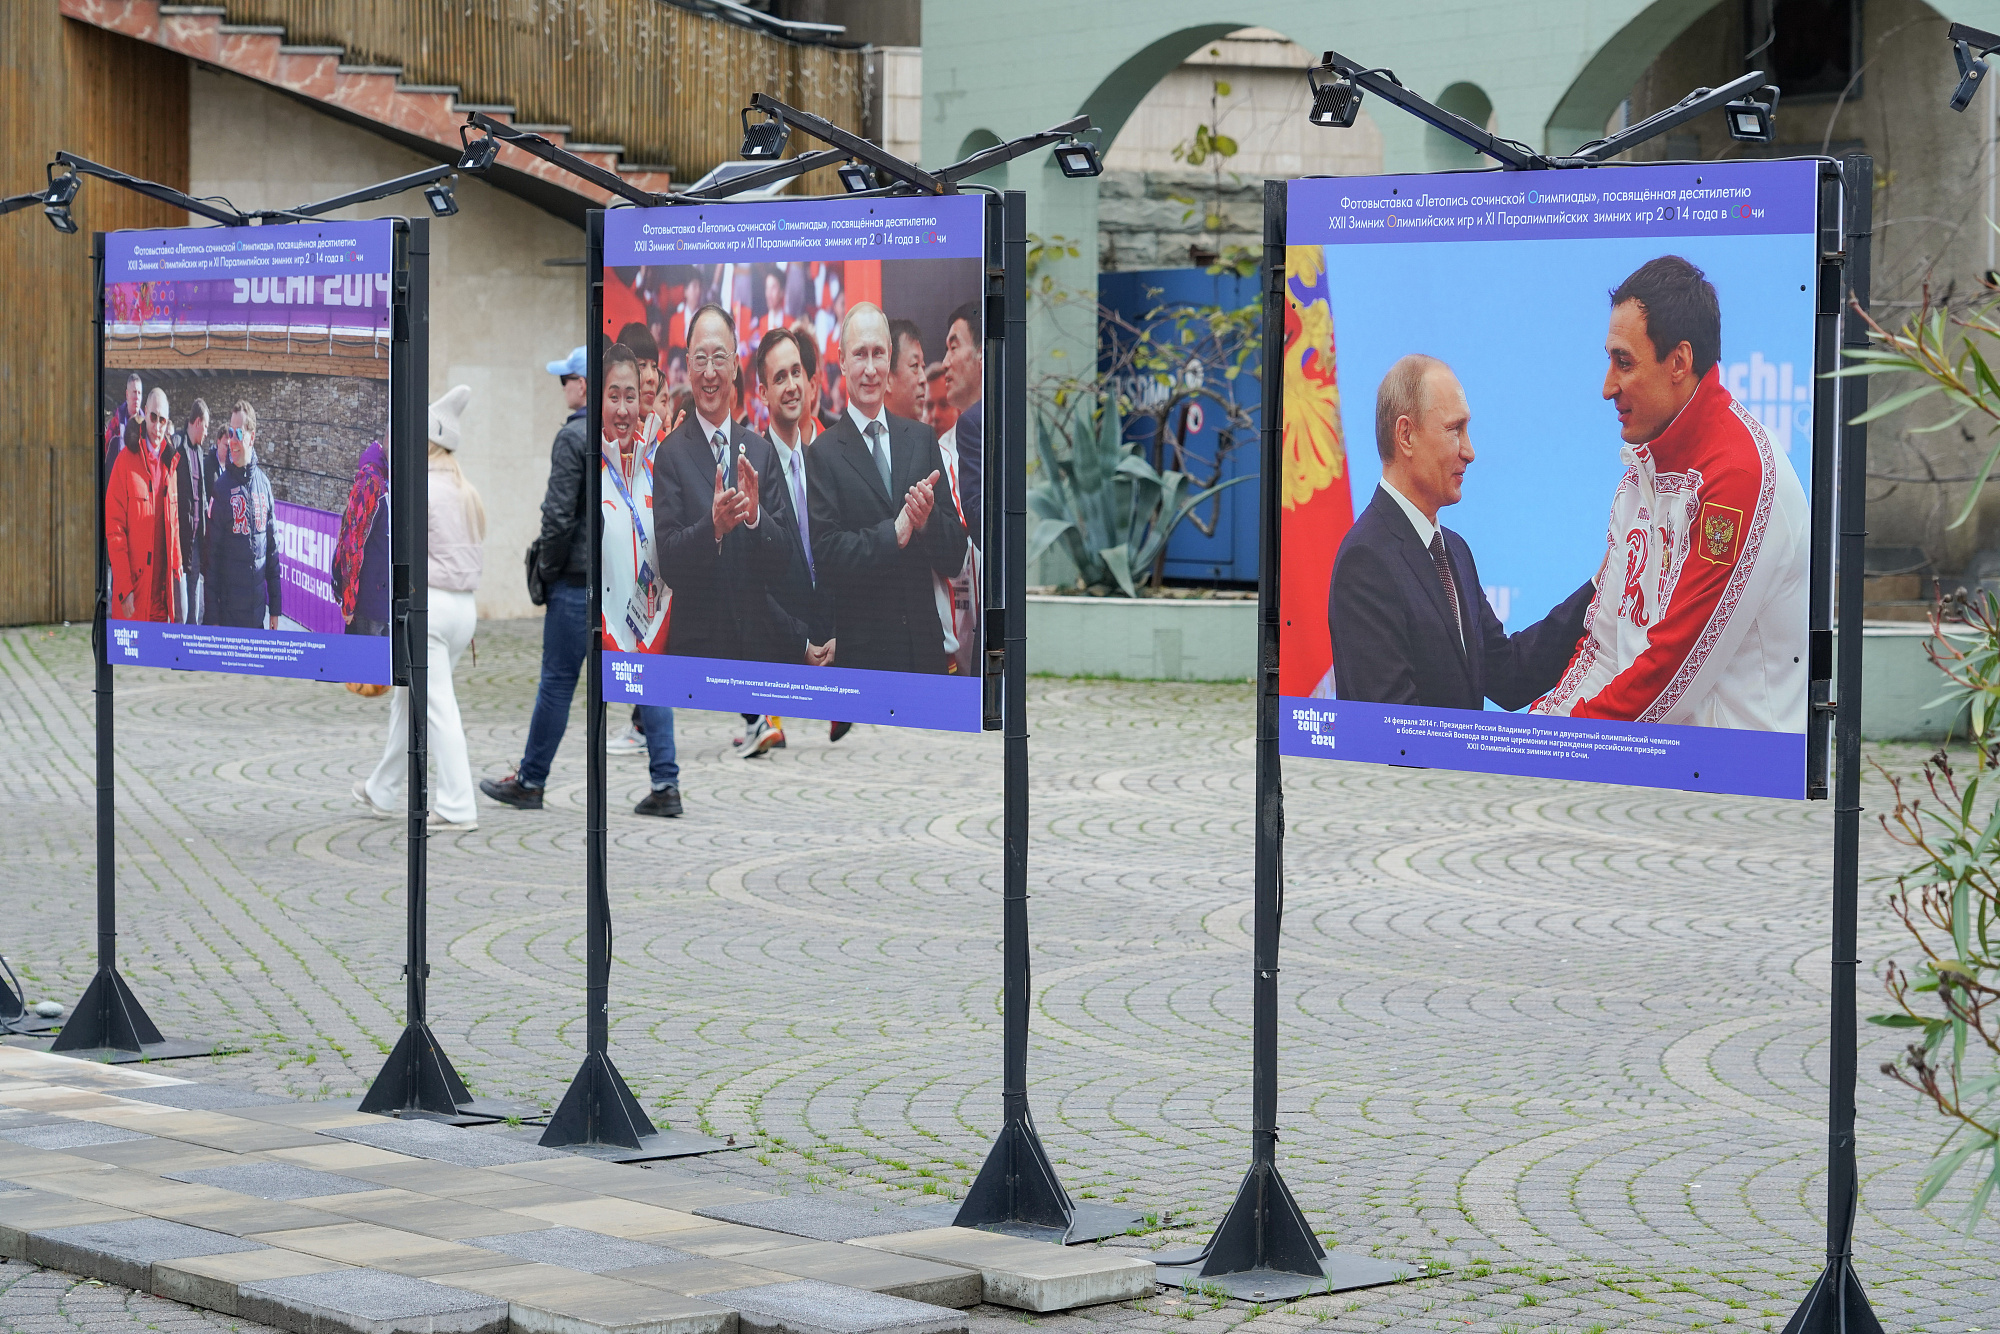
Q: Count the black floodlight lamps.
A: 10